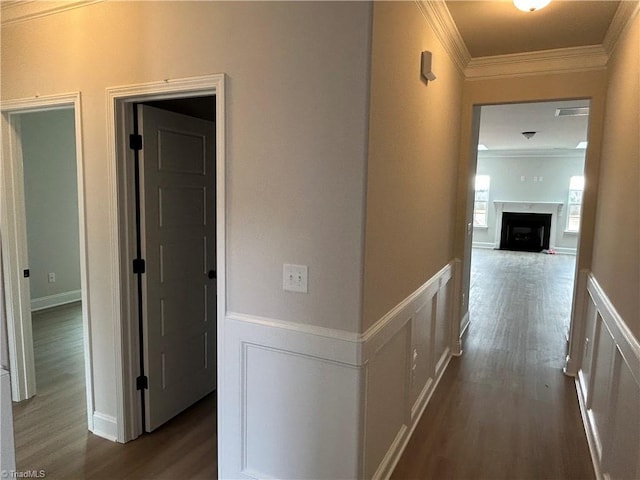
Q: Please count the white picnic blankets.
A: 0